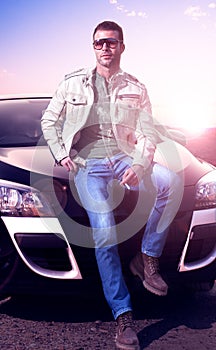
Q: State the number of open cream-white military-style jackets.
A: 1